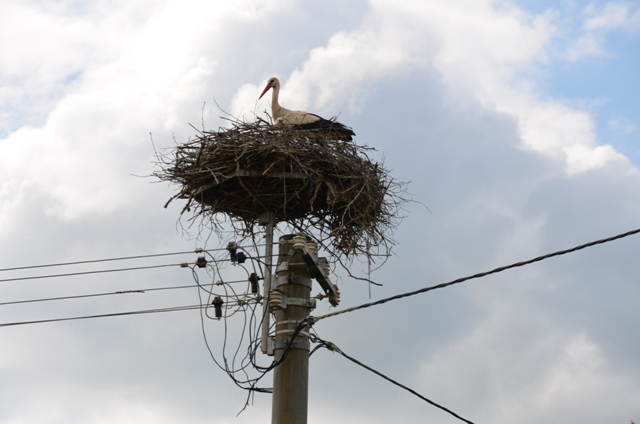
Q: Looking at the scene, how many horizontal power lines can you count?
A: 4